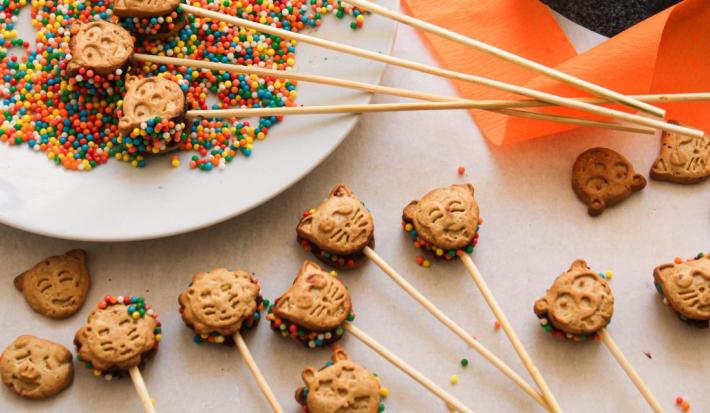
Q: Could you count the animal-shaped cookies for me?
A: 15